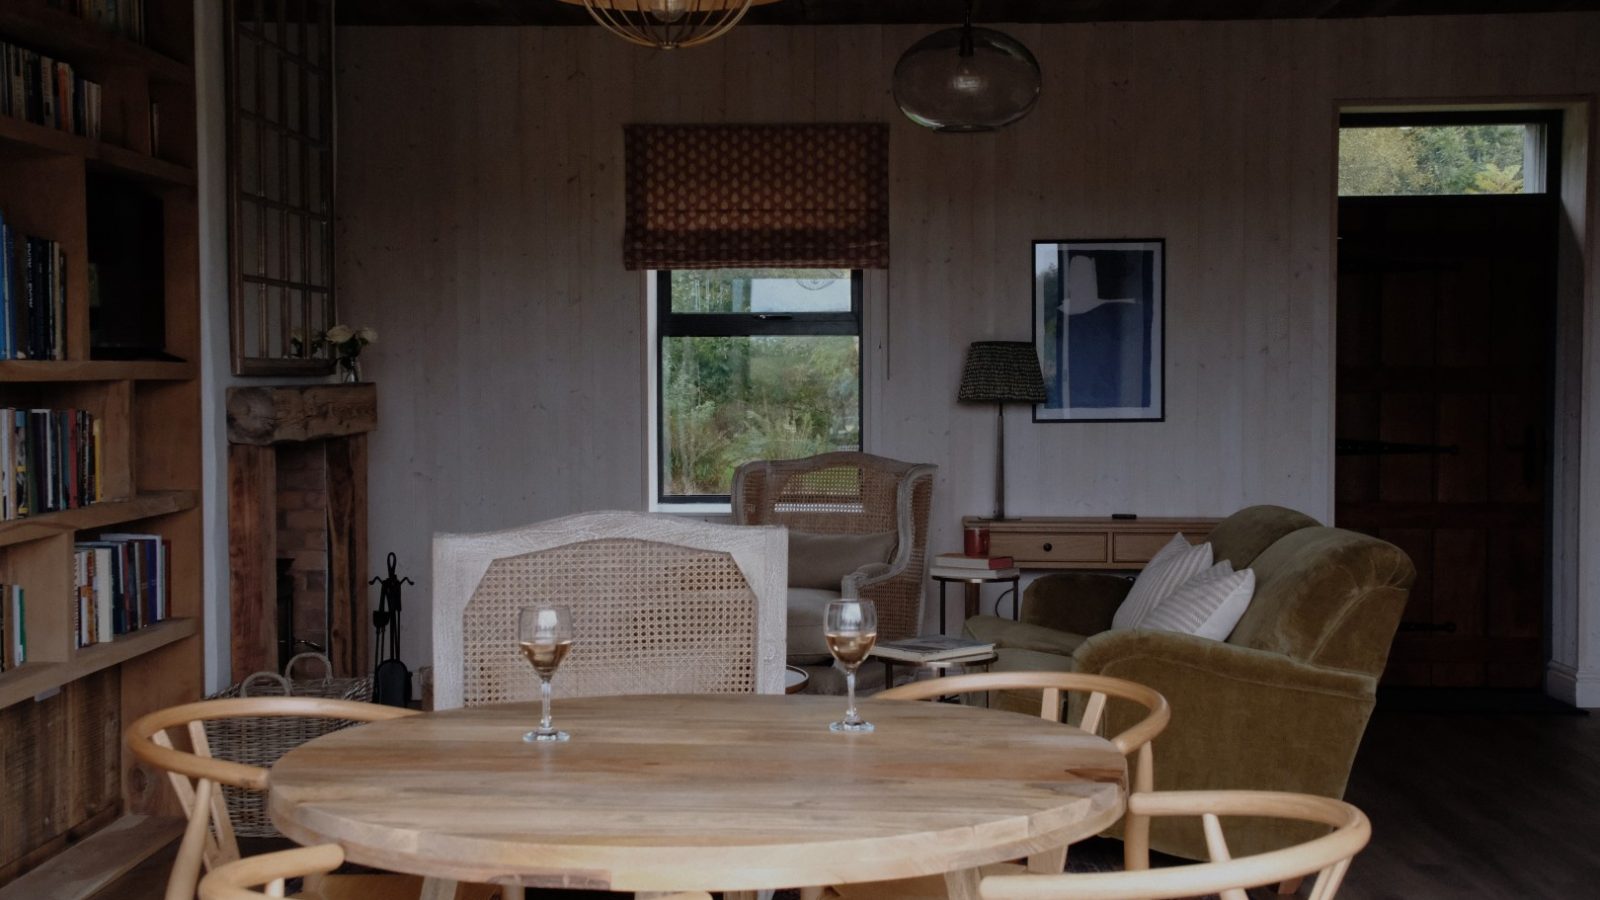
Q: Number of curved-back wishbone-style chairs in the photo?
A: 4